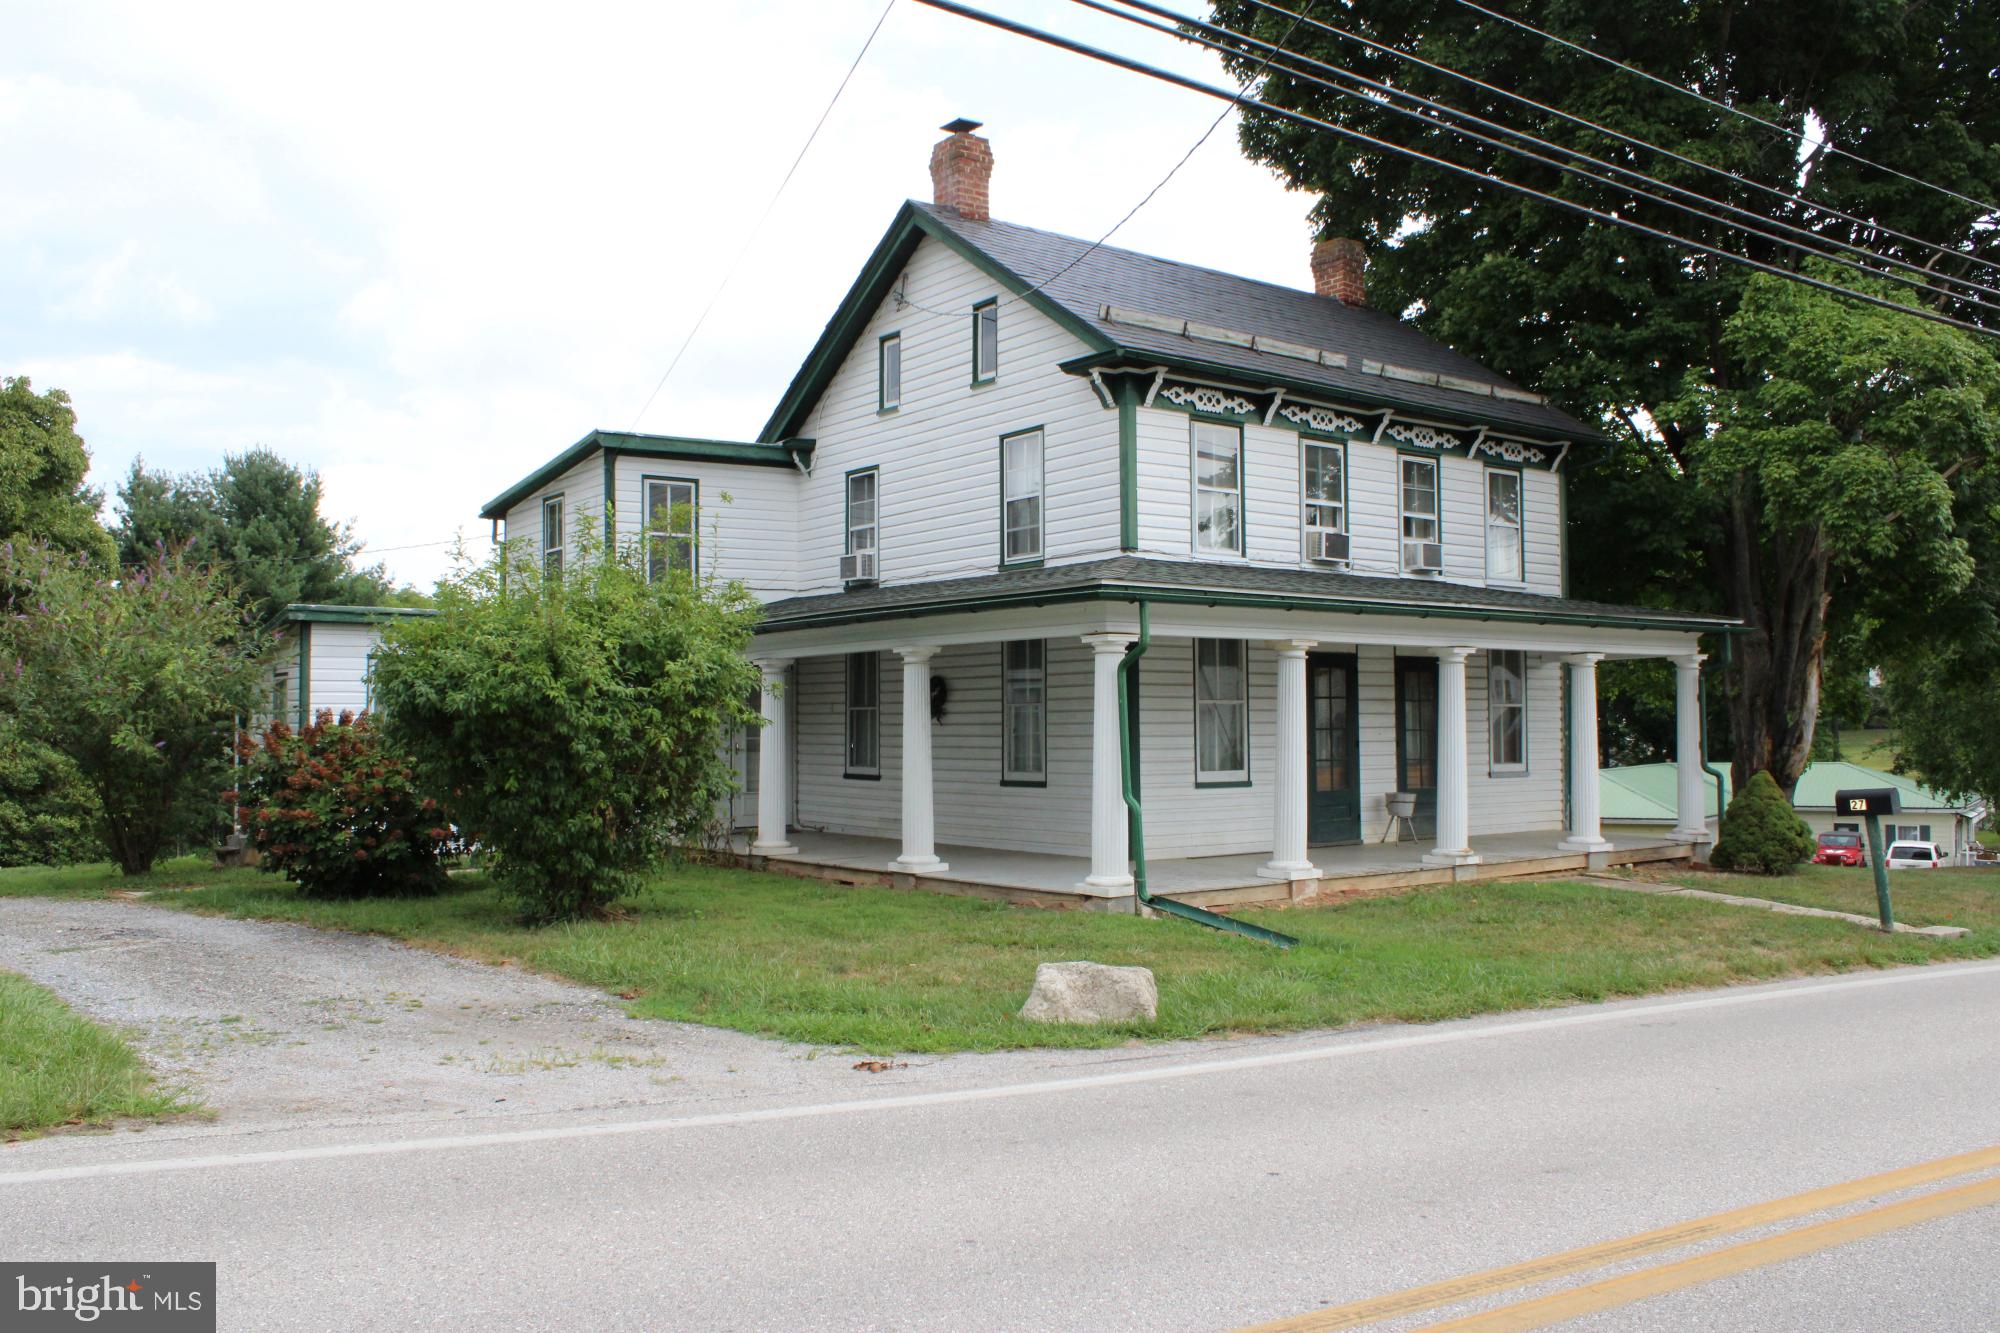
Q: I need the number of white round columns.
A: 7